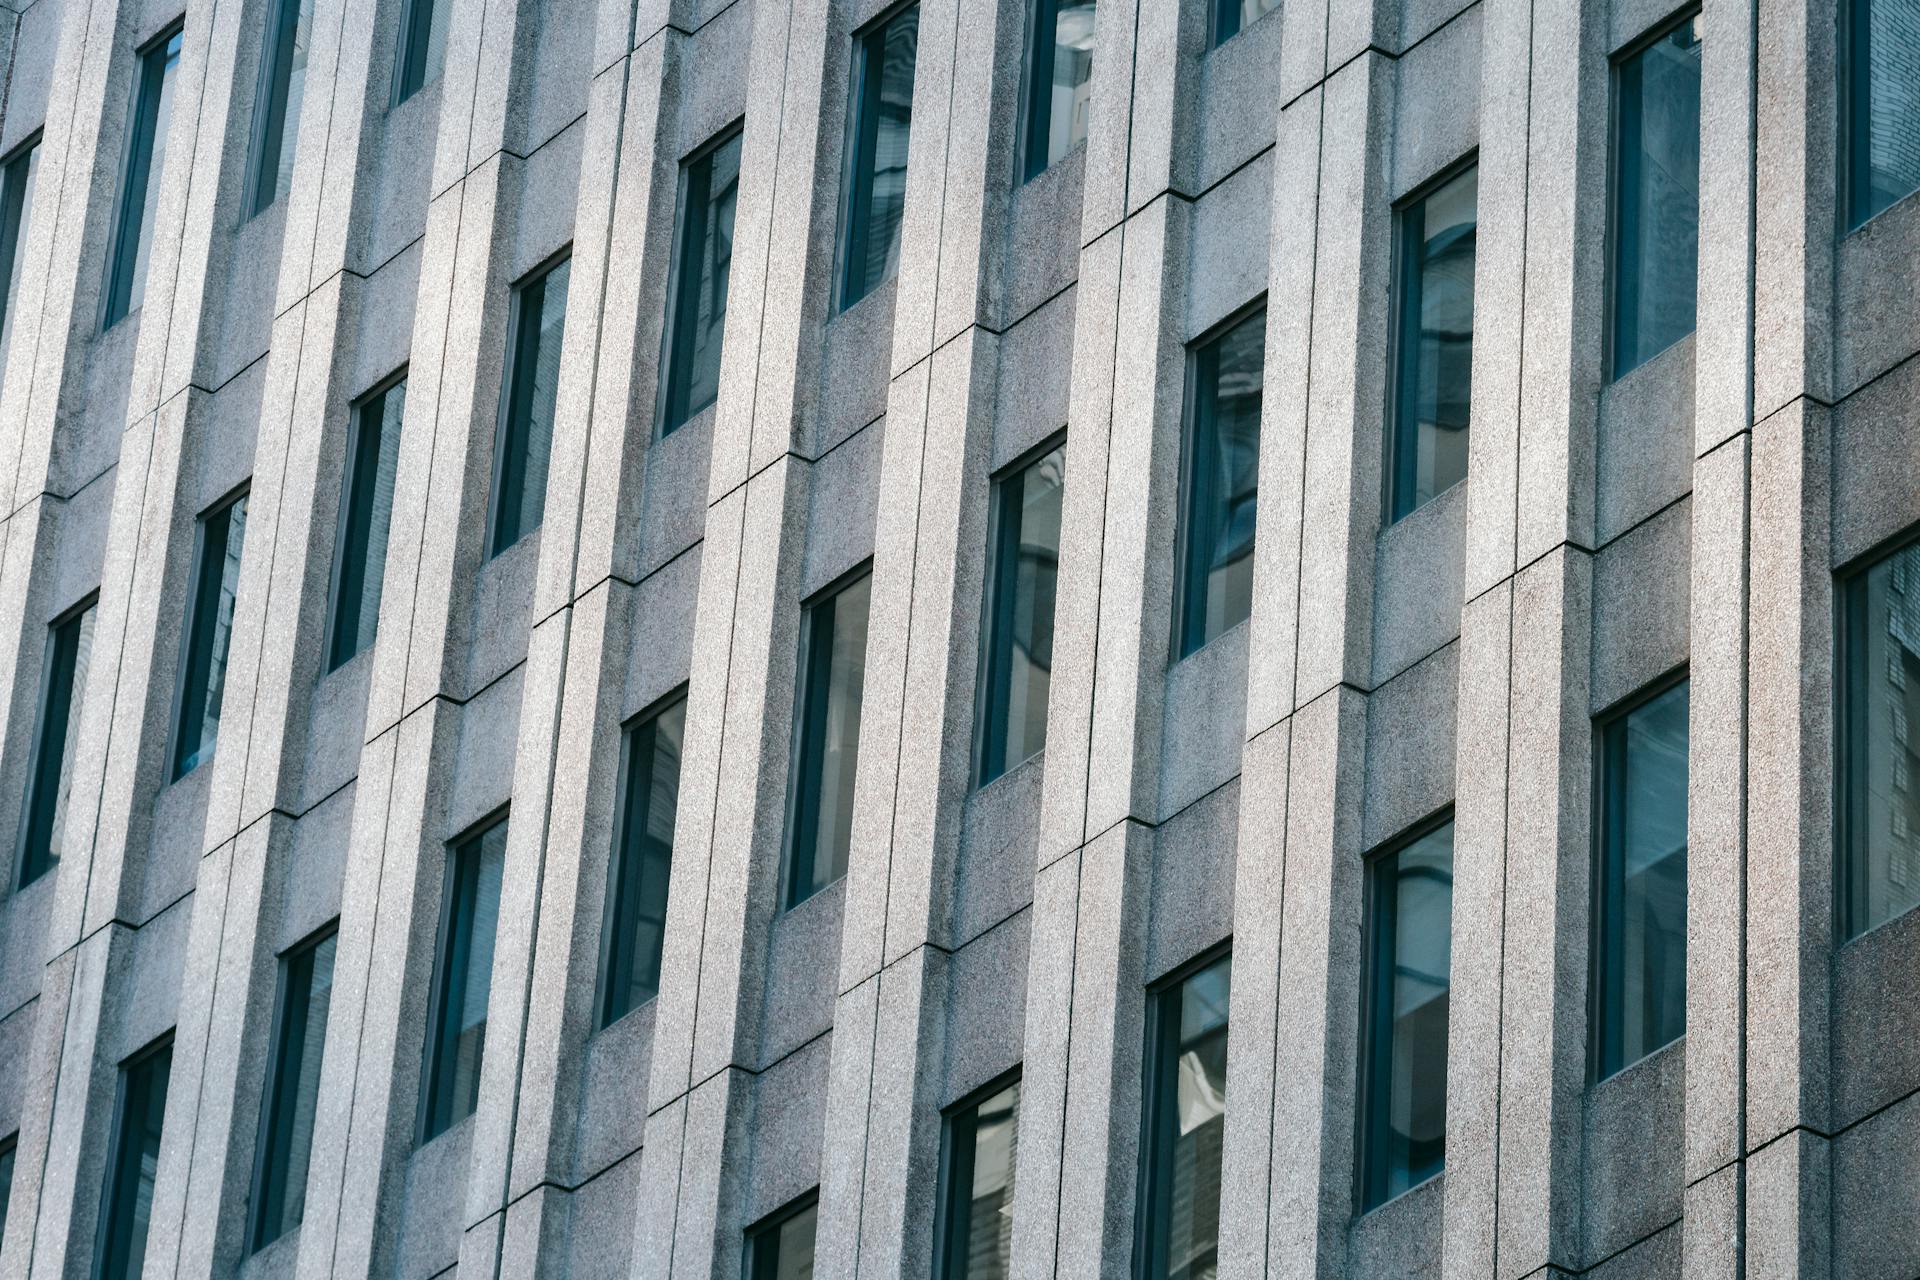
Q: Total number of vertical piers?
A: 11